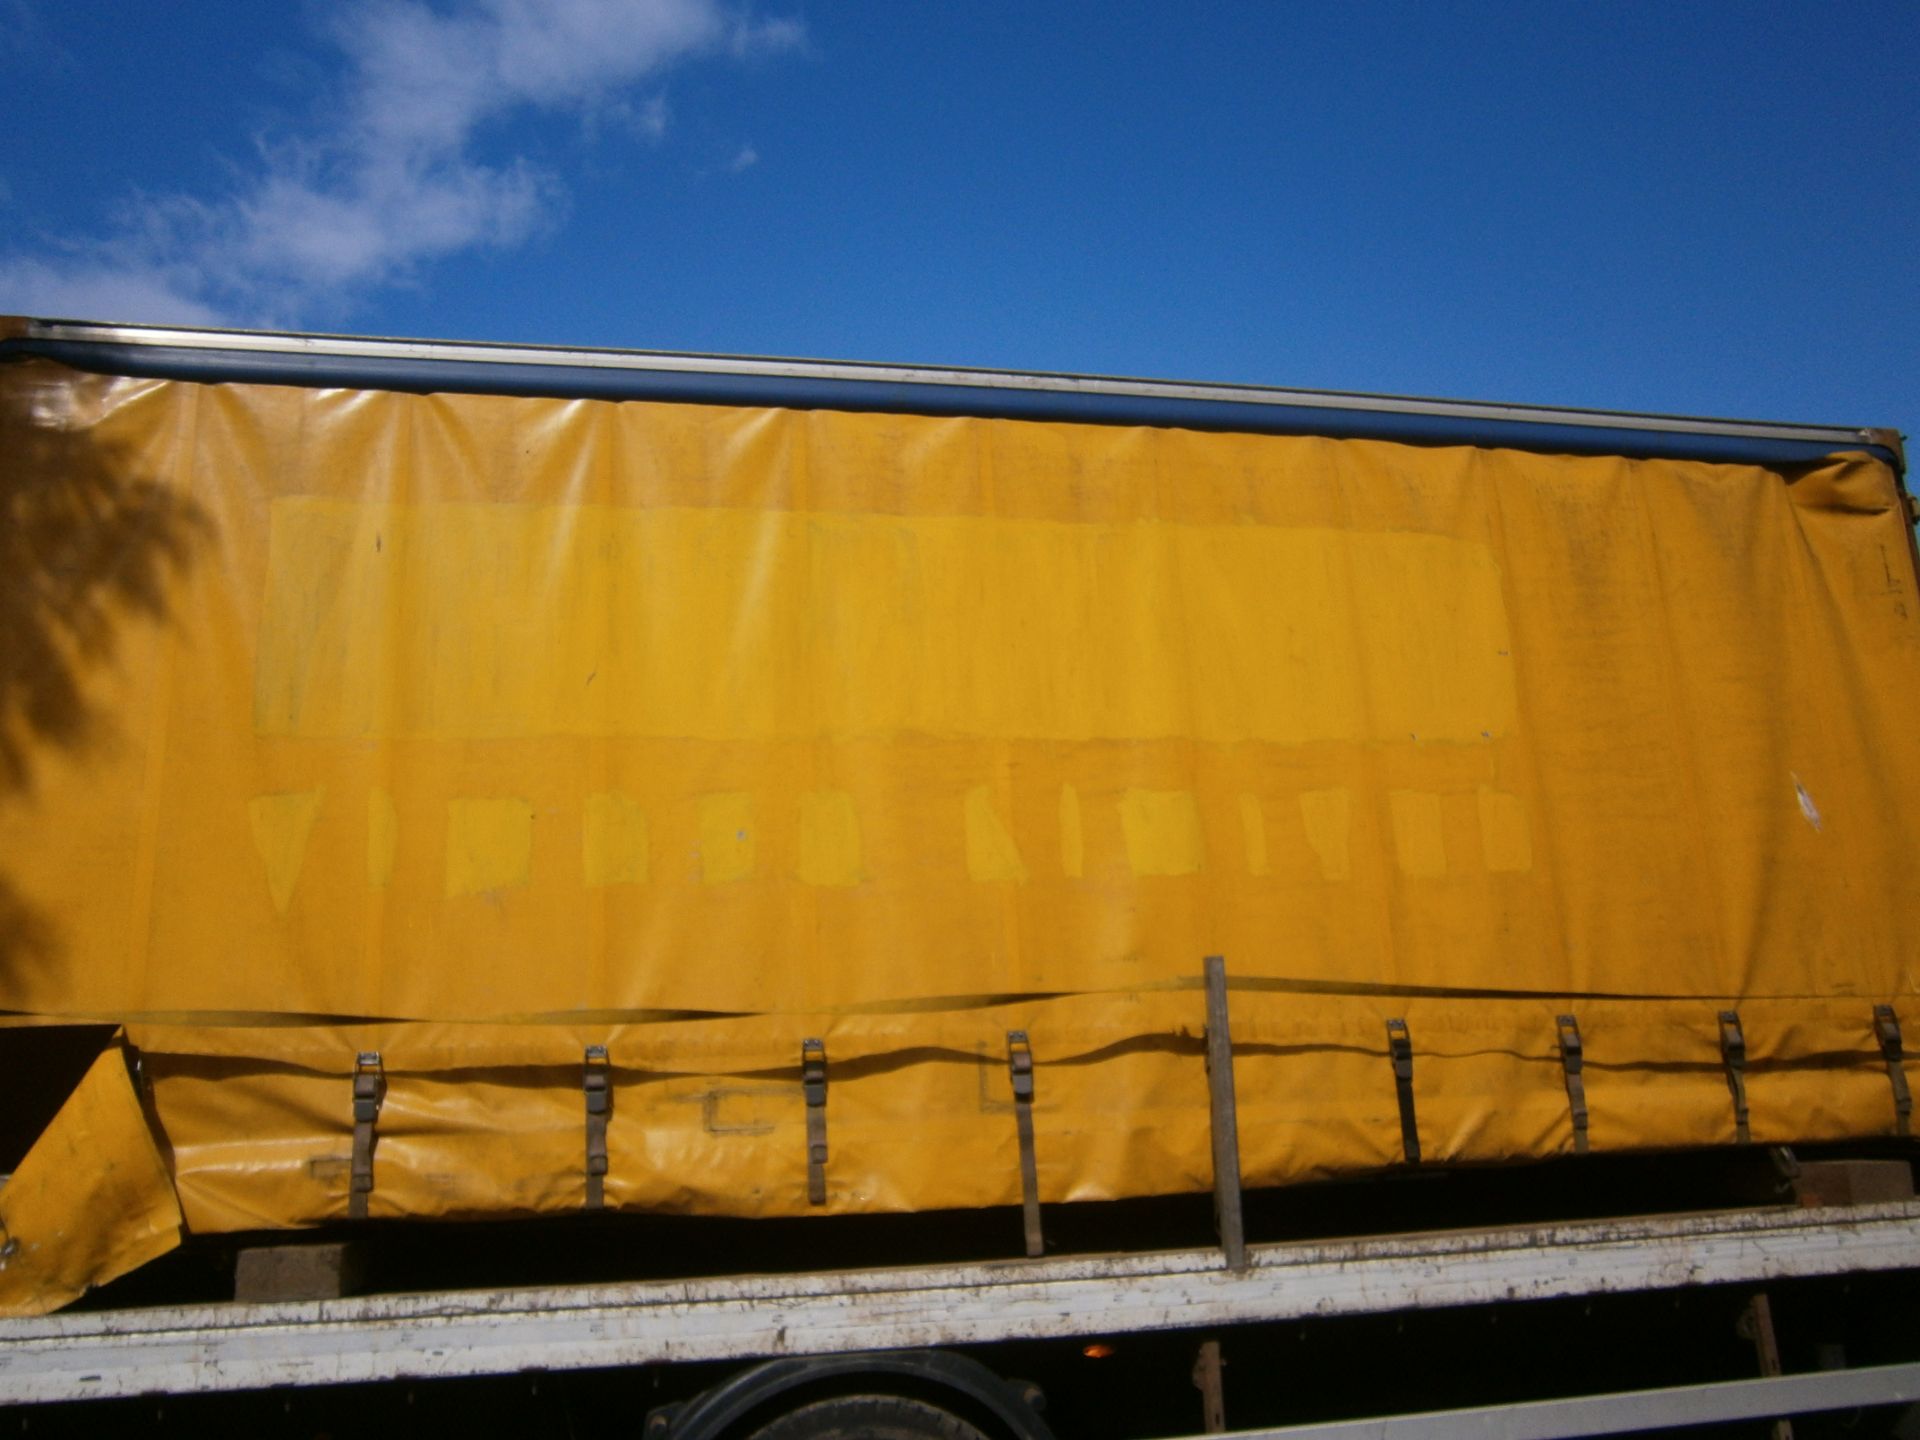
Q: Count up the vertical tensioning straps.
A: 8